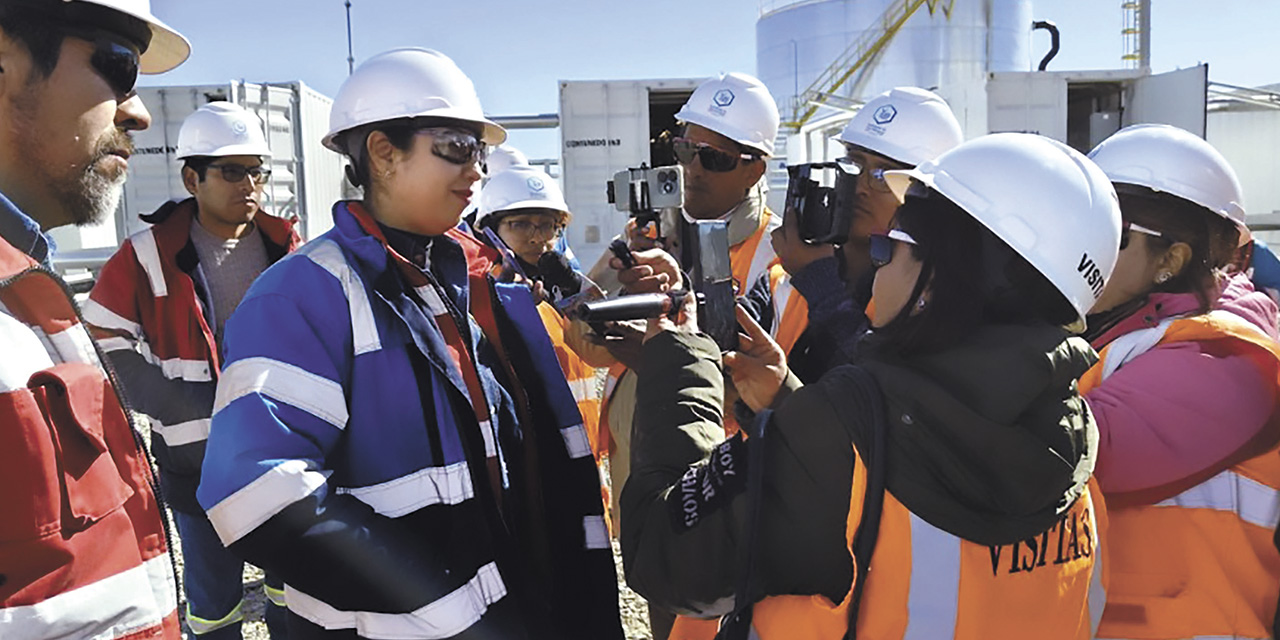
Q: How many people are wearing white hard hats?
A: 9